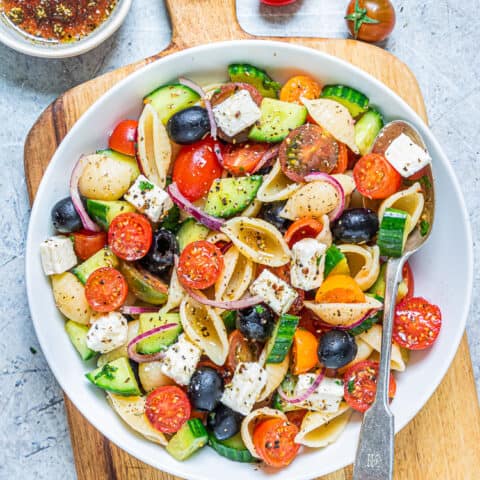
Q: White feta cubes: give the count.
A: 10